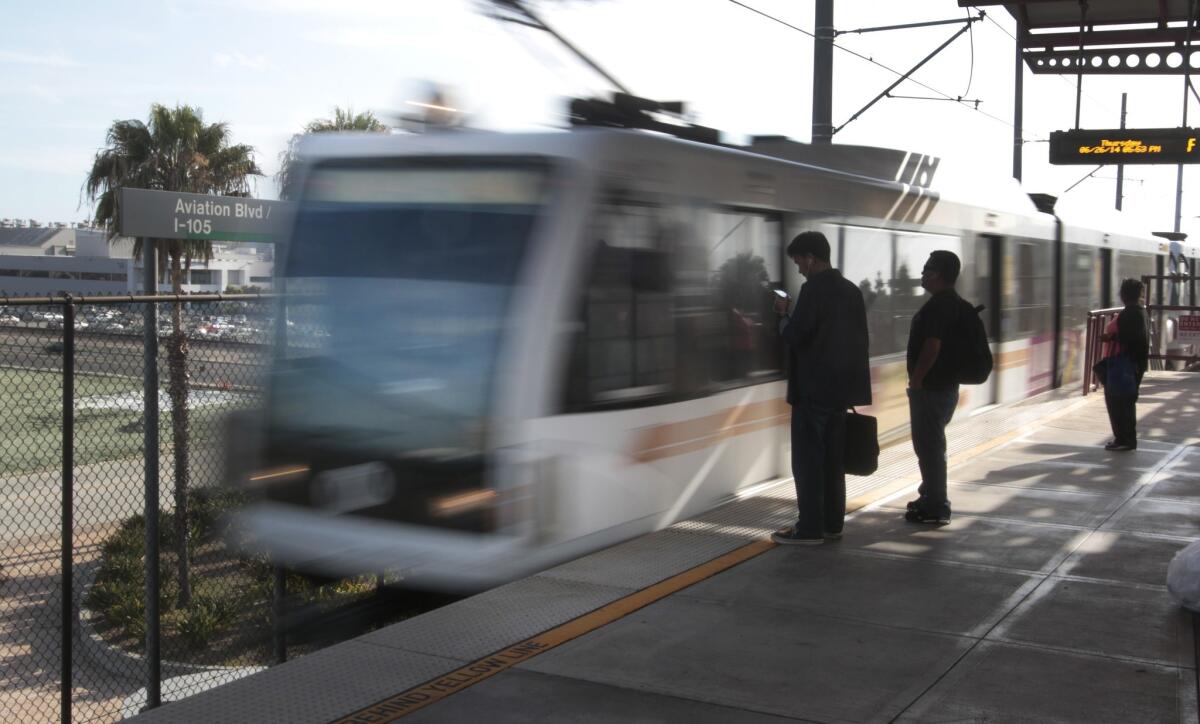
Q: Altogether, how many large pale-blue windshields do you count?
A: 1